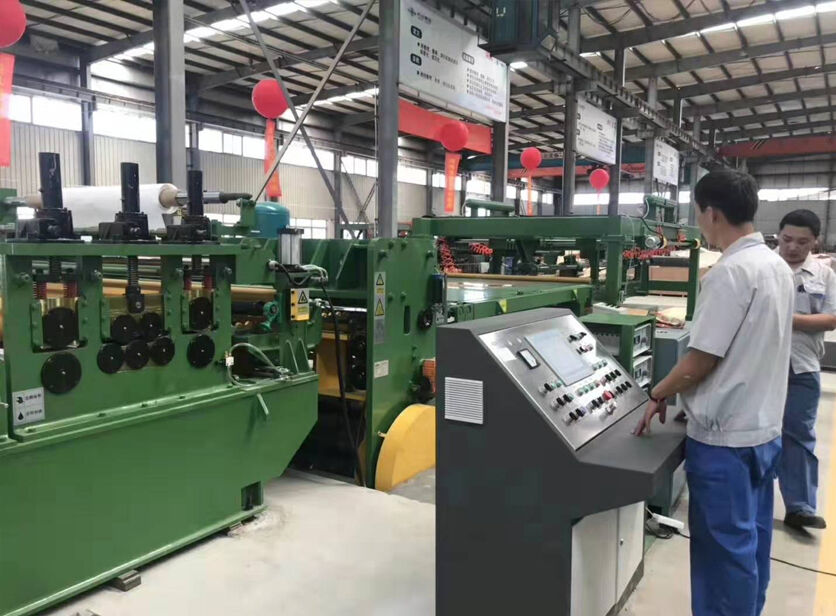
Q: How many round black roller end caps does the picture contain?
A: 9